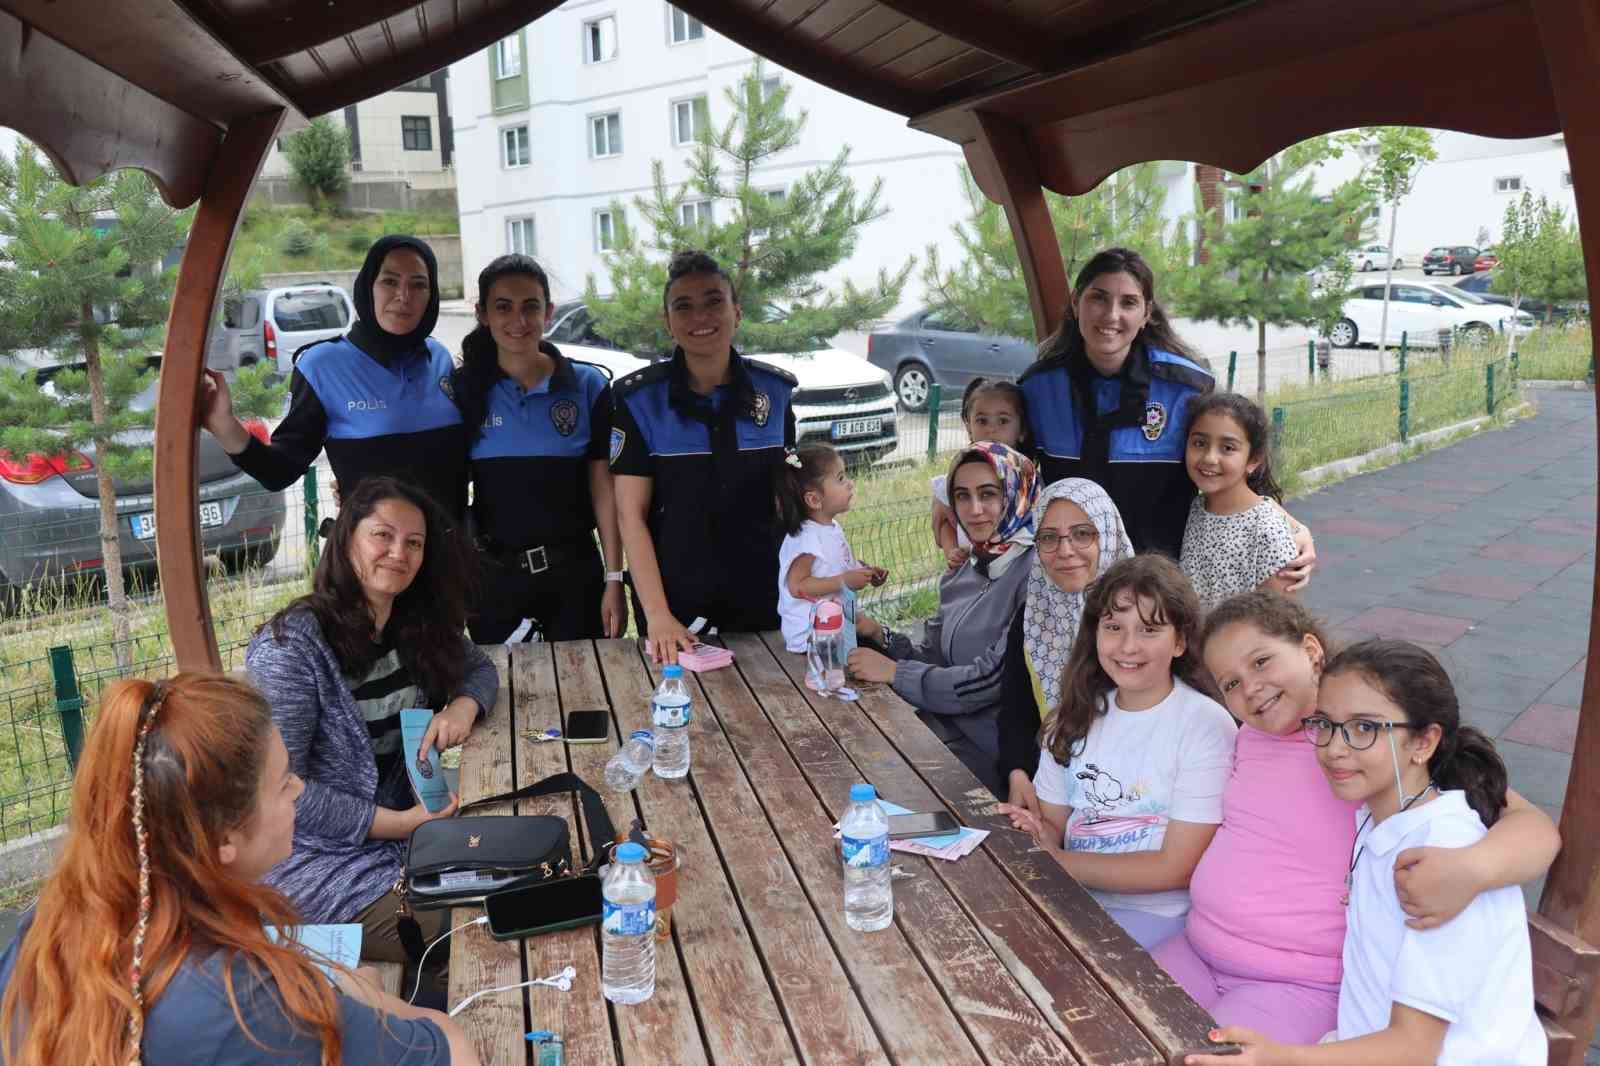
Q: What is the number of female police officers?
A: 4